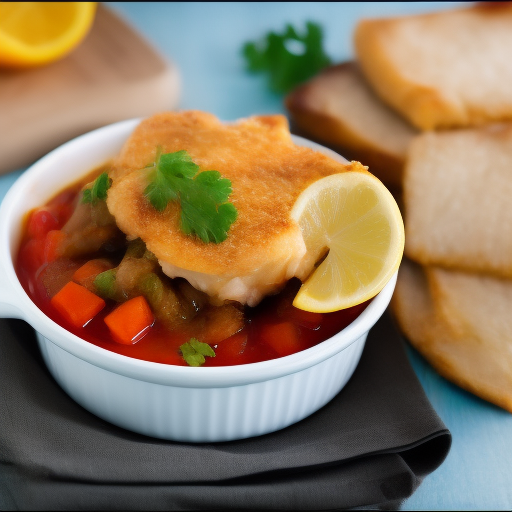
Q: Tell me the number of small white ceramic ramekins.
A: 1